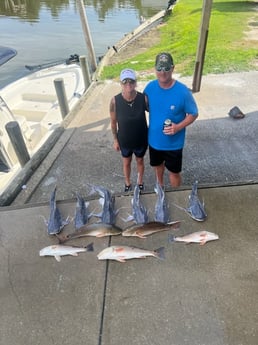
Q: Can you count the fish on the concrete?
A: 11